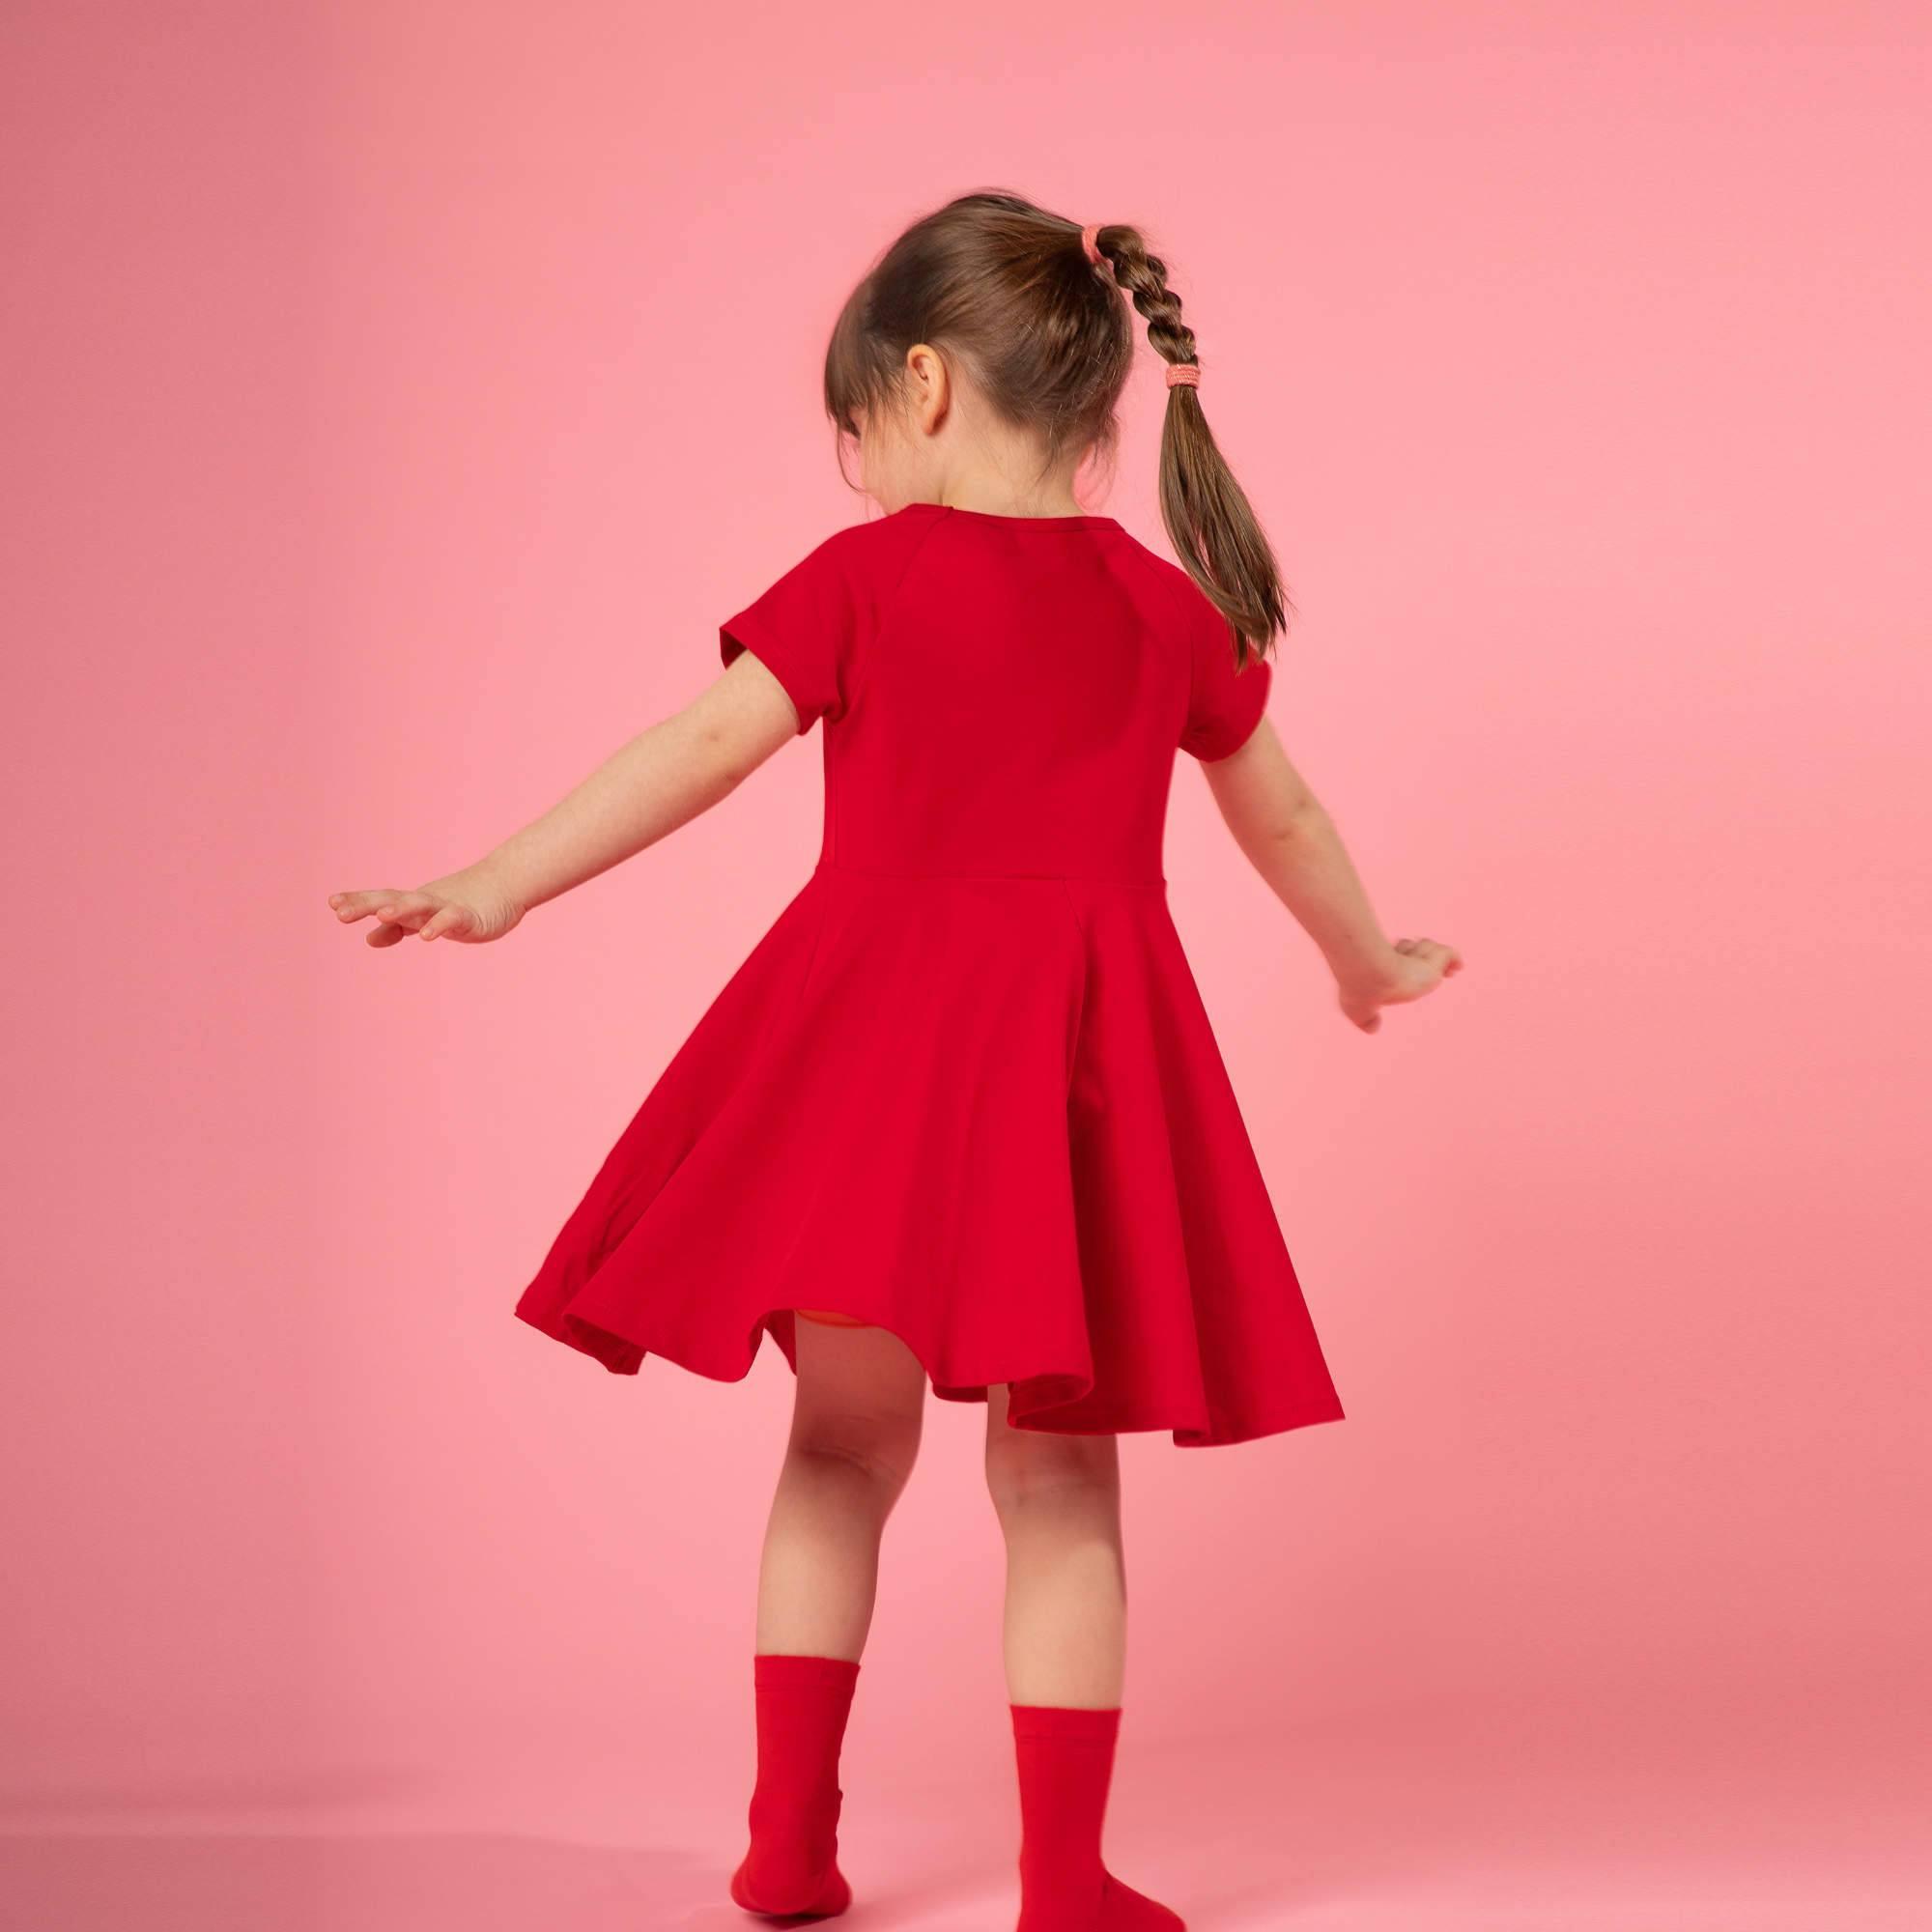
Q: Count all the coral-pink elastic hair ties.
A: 2